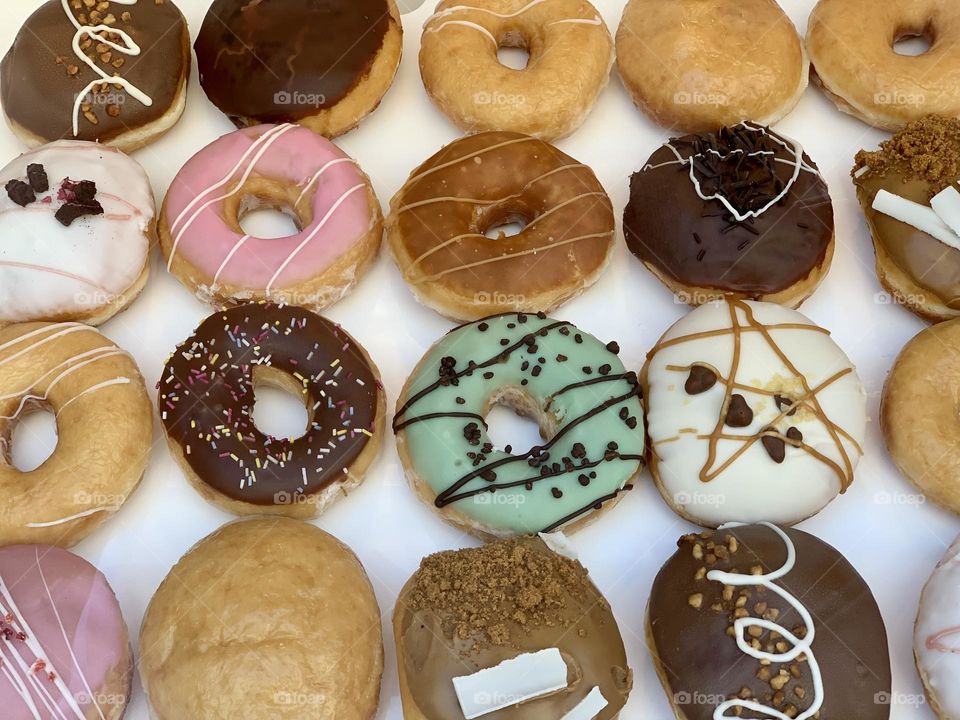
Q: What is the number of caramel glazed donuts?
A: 1